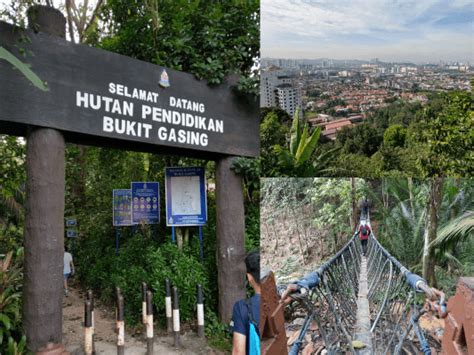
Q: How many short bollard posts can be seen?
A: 9